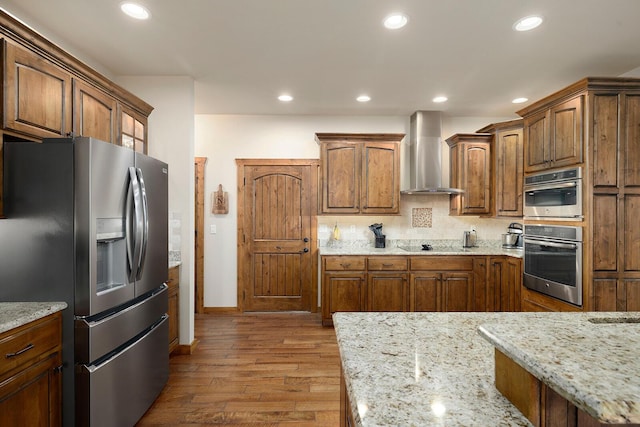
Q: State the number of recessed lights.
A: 7